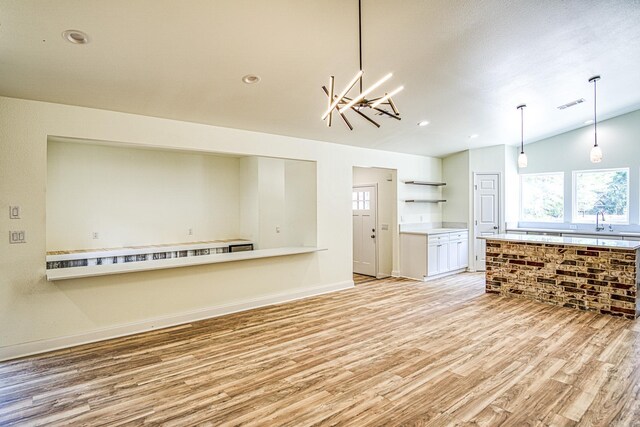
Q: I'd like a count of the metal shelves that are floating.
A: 2